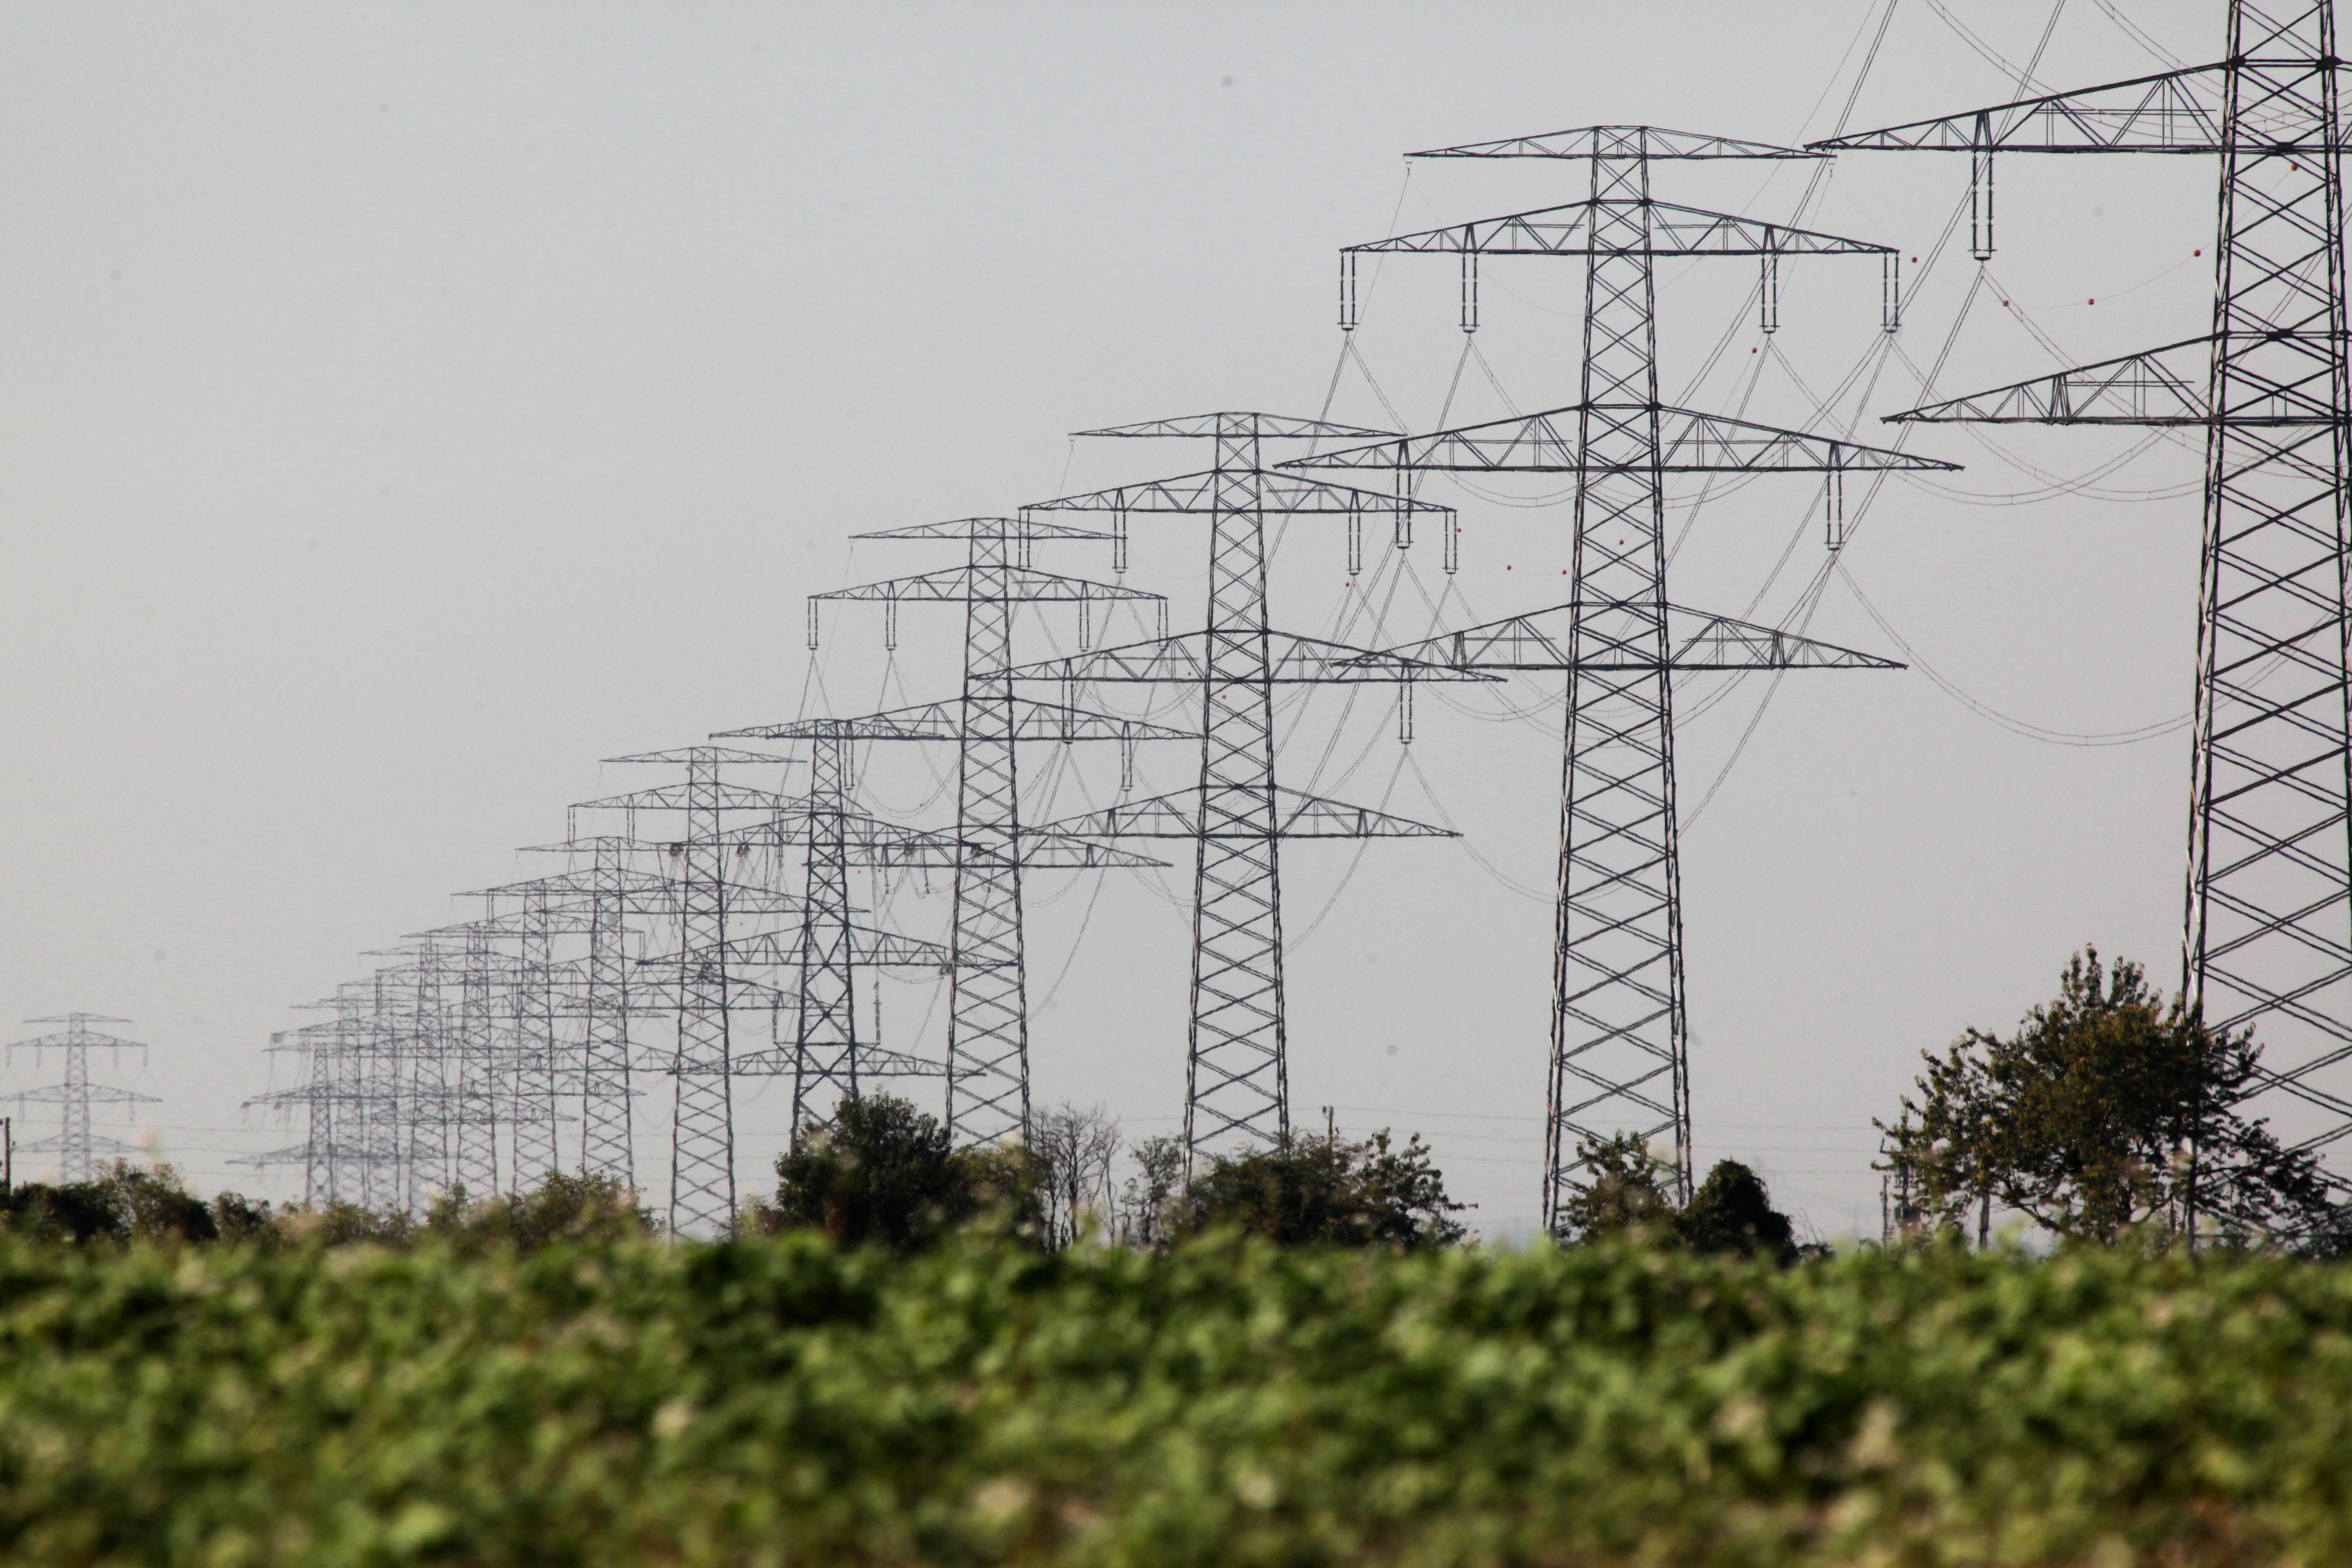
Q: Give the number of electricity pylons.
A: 14